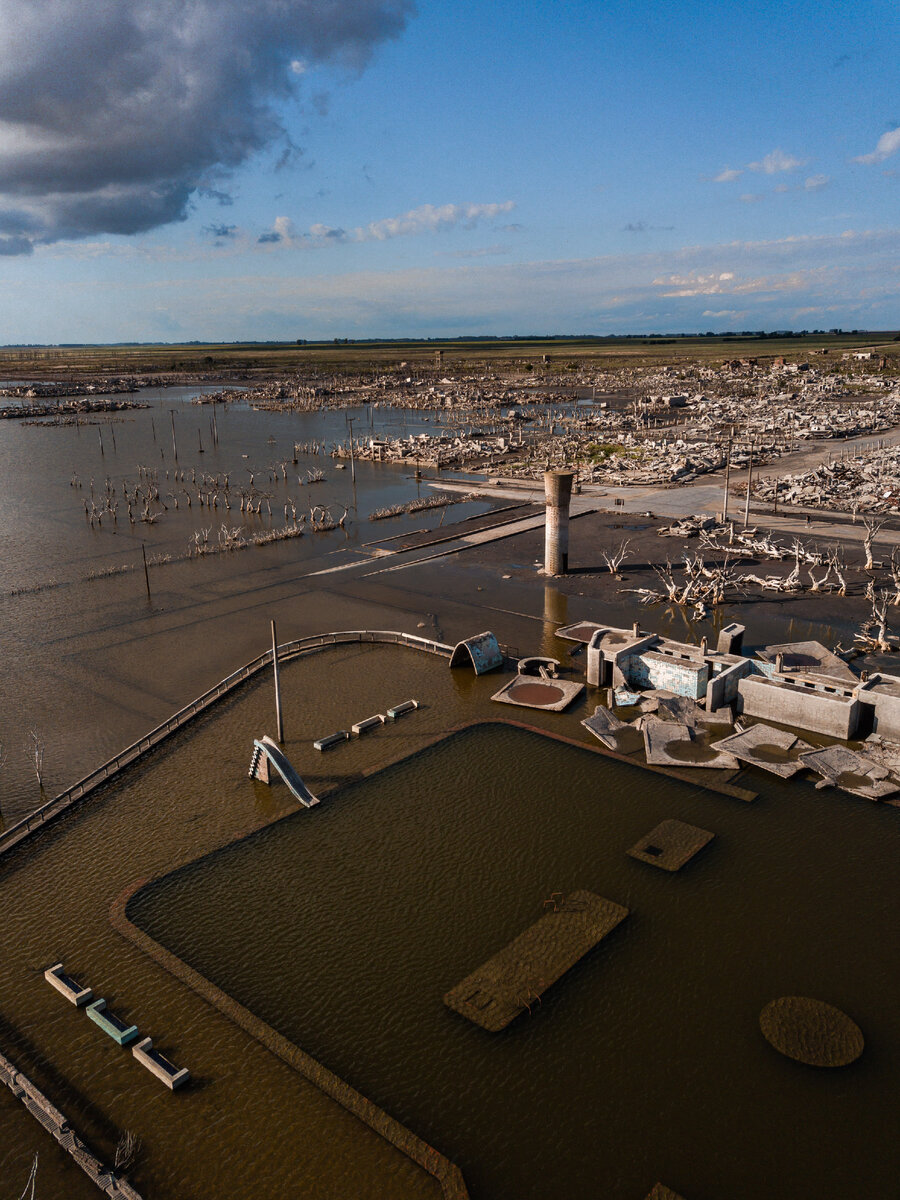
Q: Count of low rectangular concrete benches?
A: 6